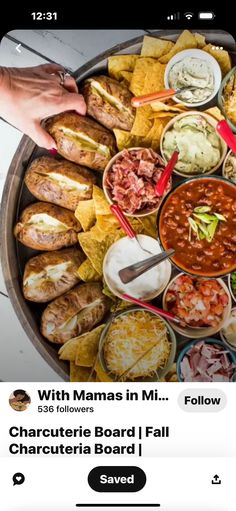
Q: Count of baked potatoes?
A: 6